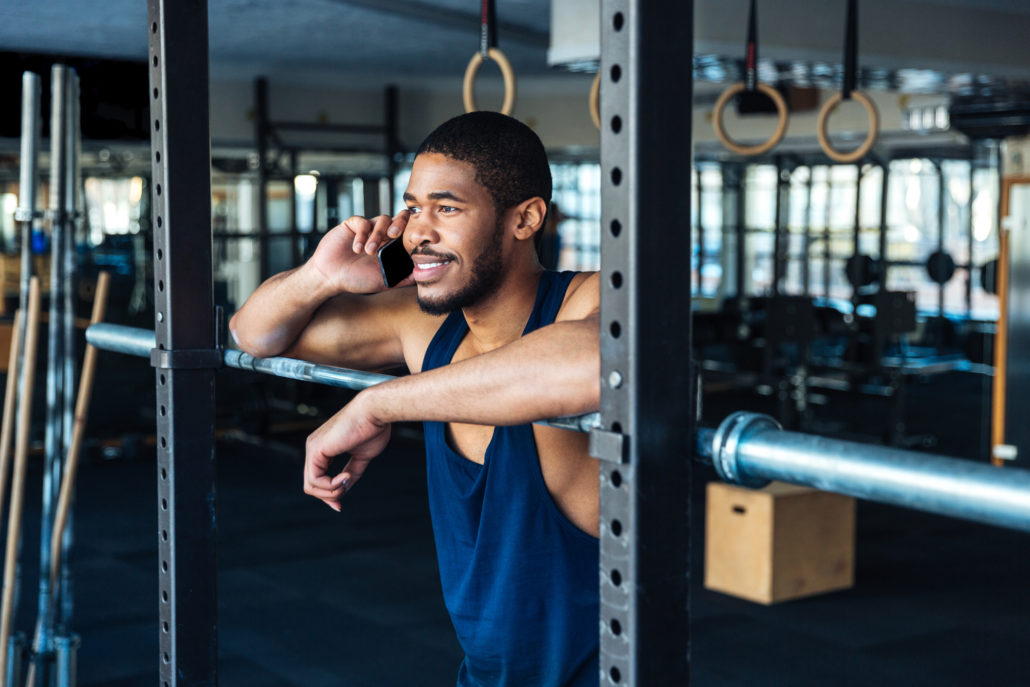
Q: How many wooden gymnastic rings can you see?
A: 4